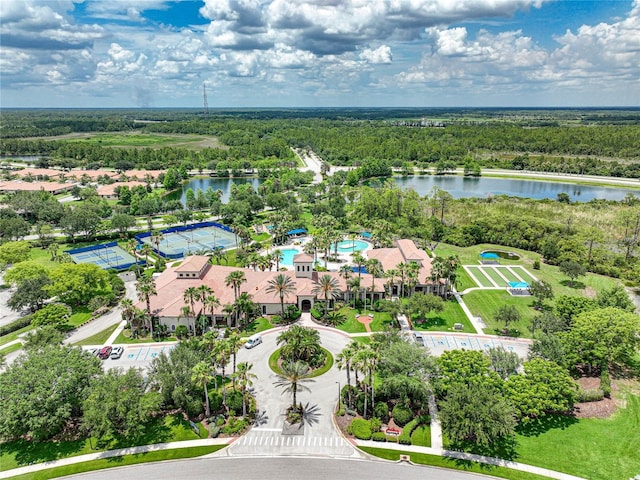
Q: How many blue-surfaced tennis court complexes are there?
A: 2